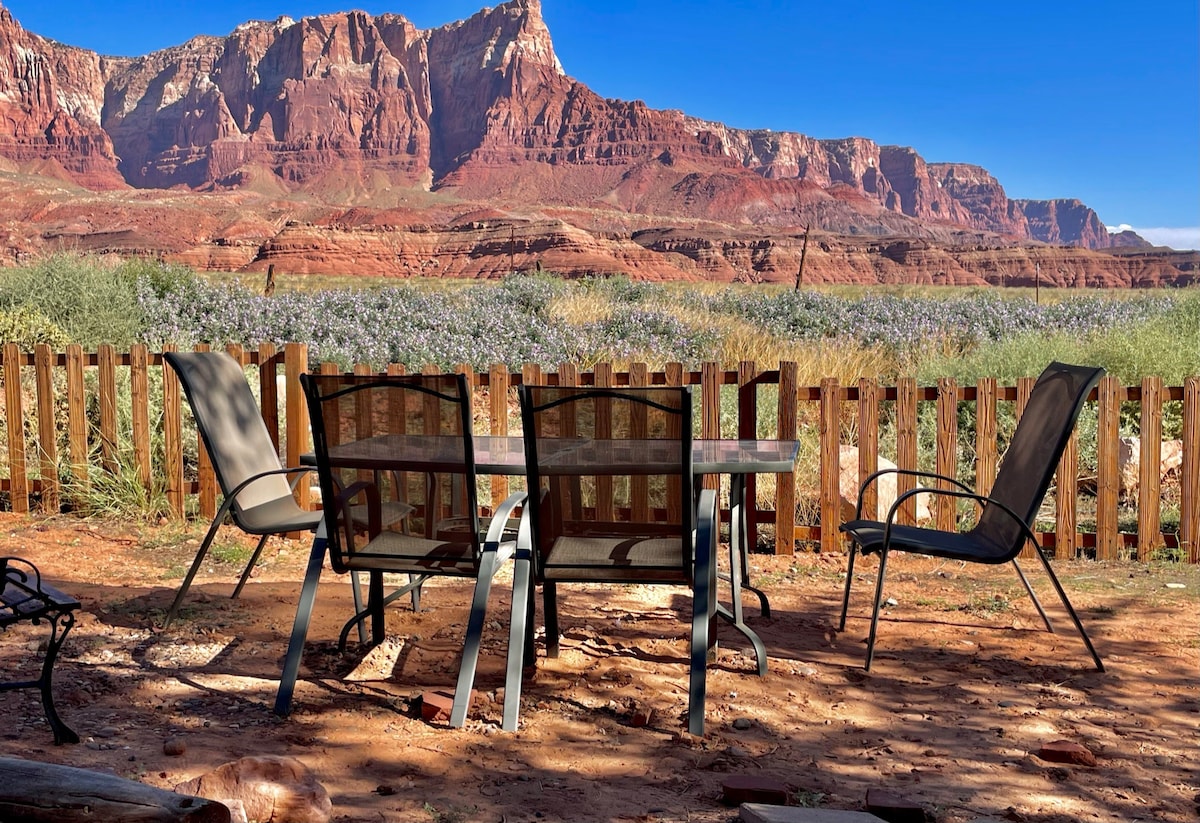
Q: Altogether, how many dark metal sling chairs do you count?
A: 4